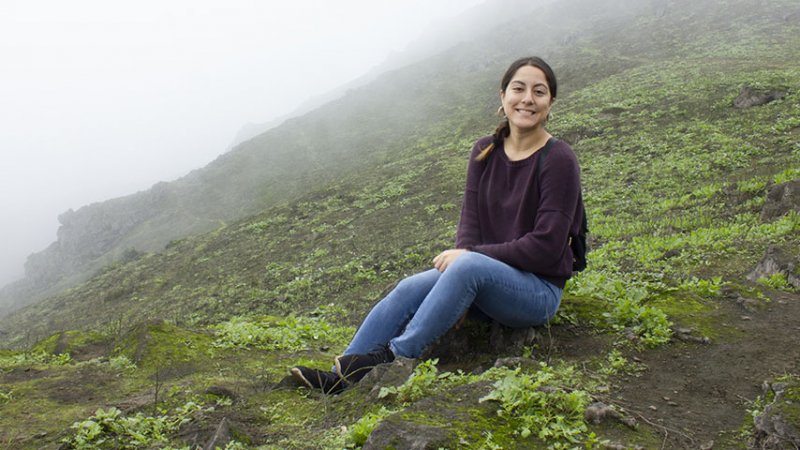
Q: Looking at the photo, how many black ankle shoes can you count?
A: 2